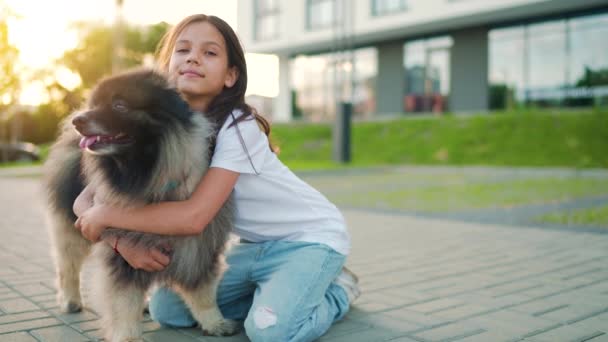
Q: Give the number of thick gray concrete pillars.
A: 2